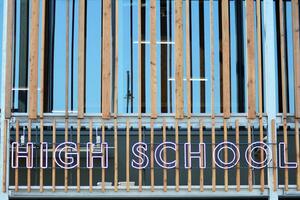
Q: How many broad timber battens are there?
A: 9